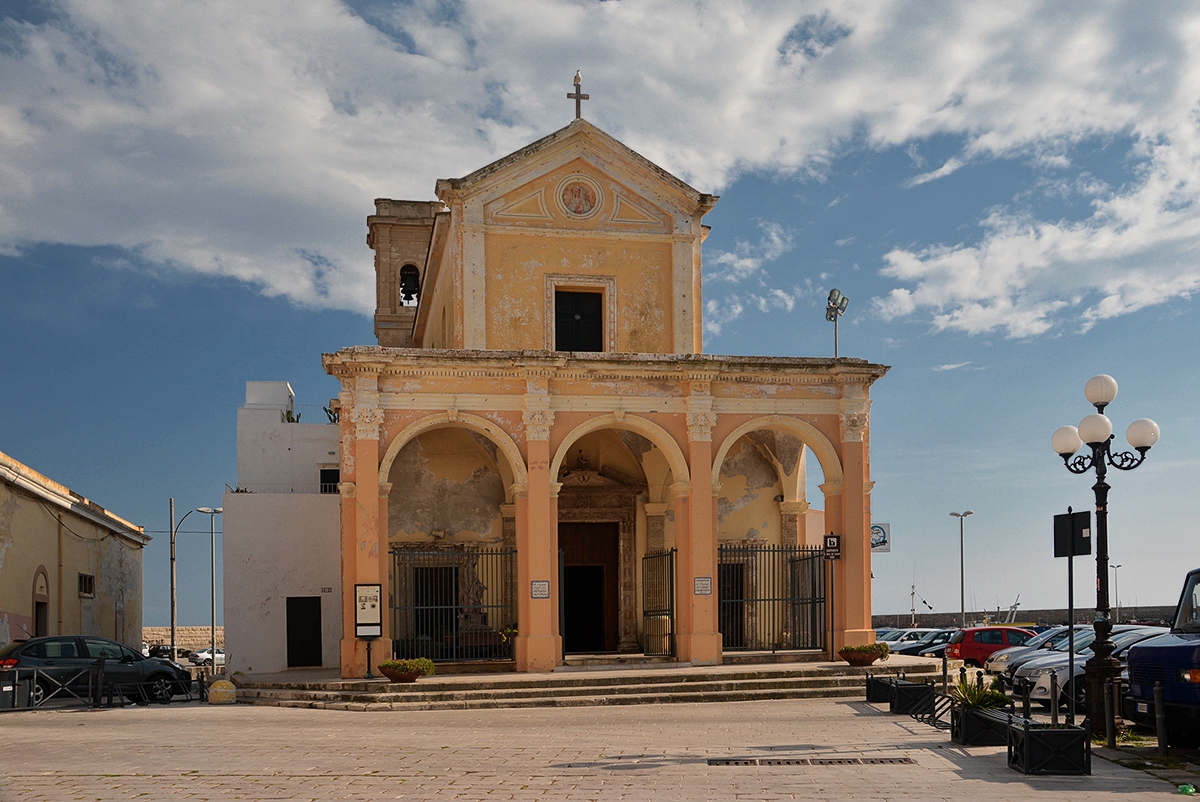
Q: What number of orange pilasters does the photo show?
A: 4